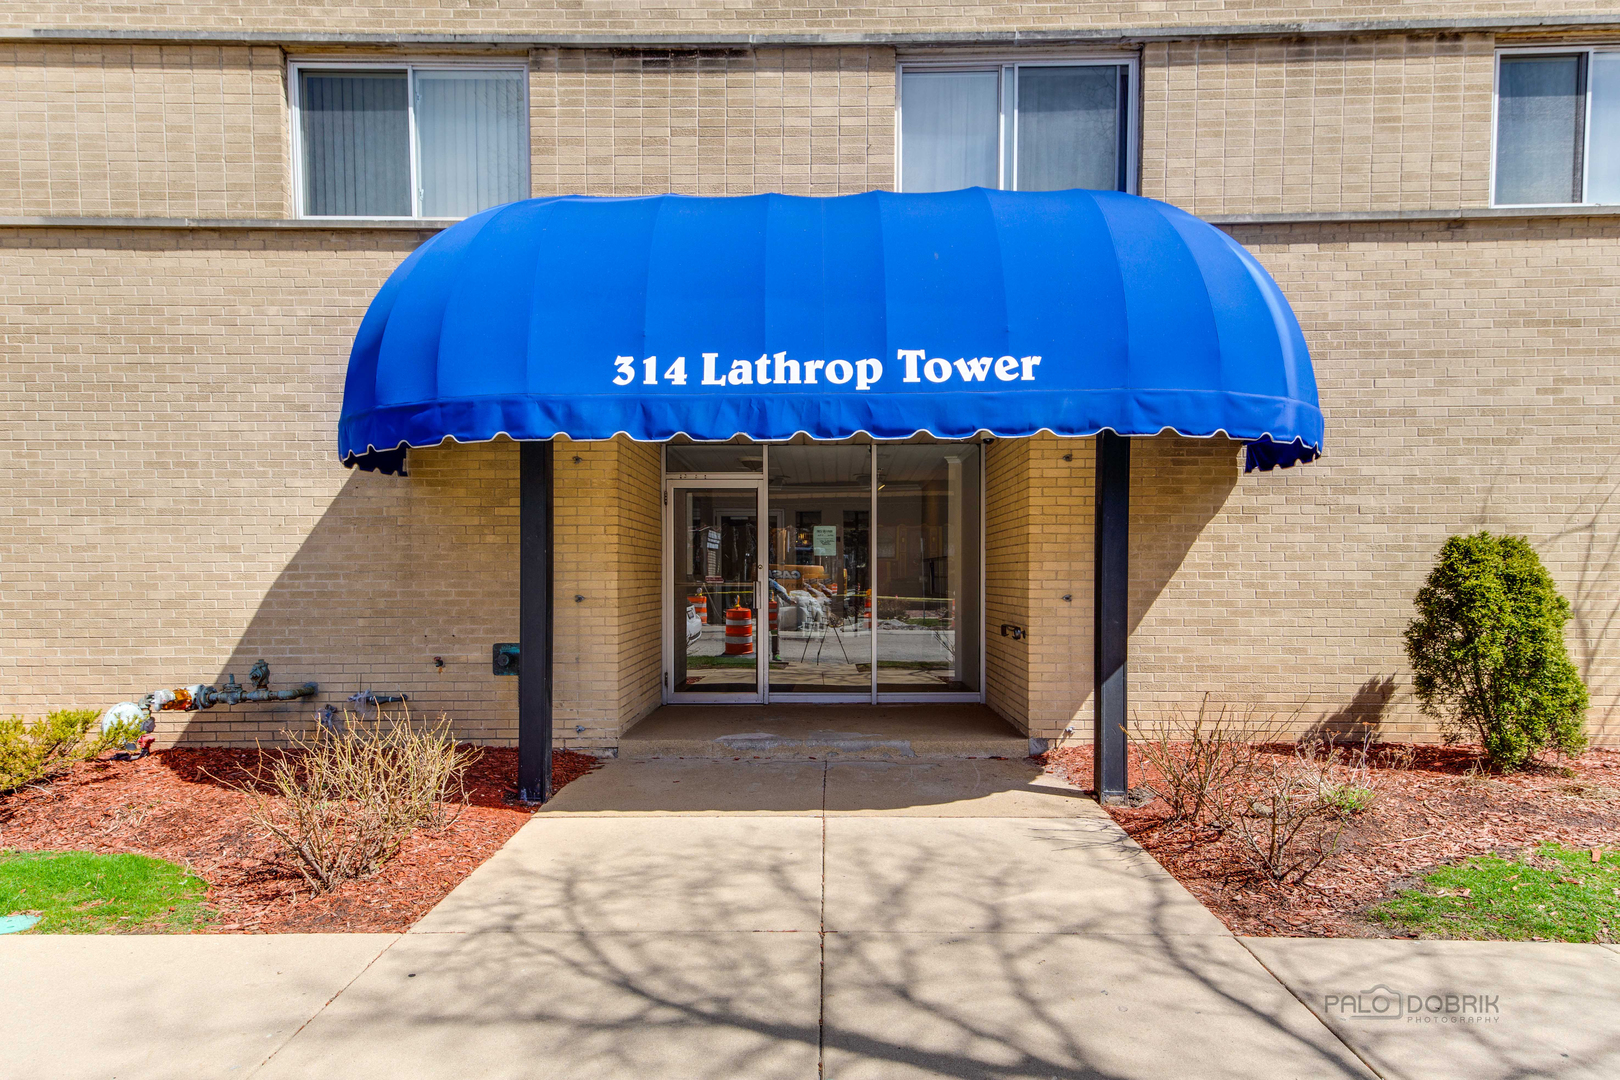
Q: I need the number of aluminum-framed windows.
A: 3